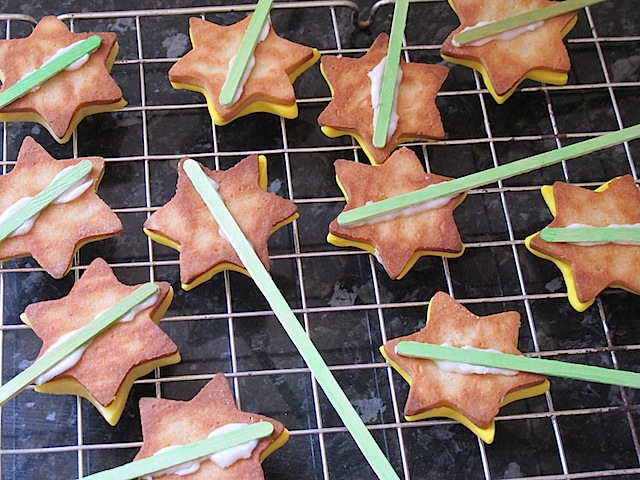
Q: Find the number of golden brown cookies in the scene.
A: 11